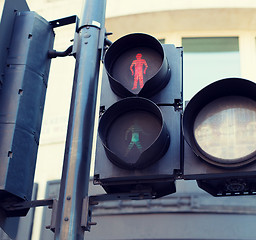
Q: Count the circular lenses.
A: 3